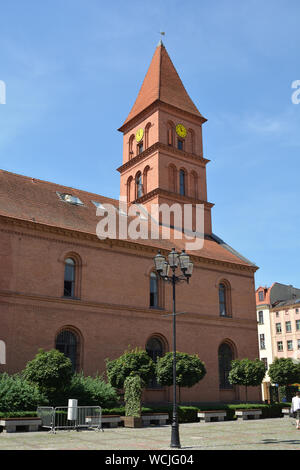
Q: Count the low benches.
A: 6